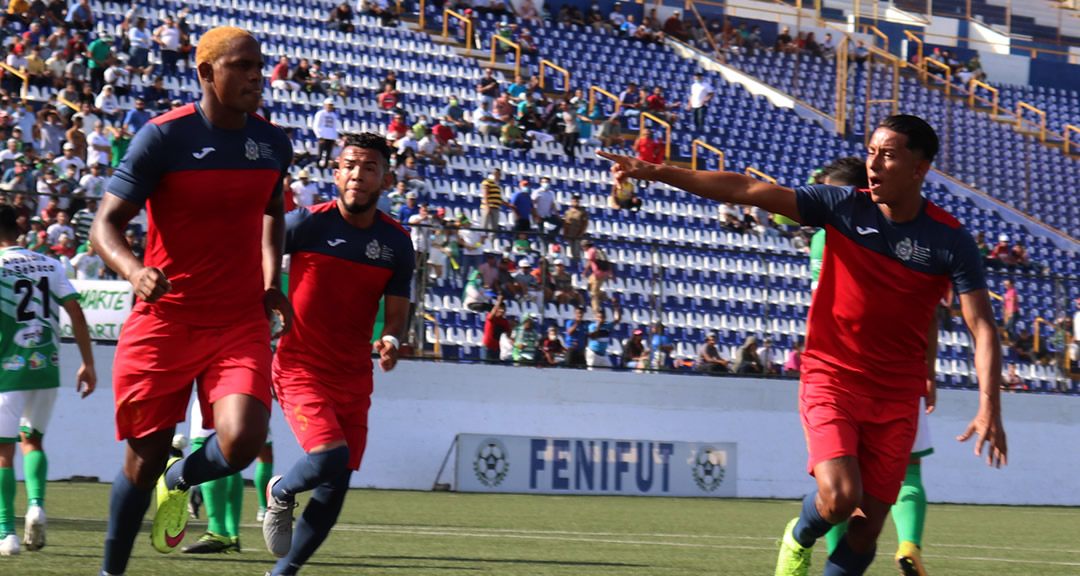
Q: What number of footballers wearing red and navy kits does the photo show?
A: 3